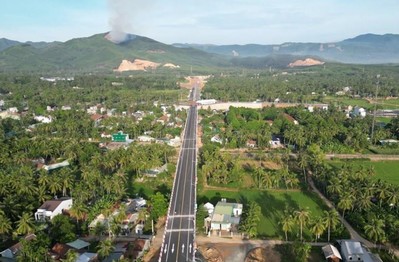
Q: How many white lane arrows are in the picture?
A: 4